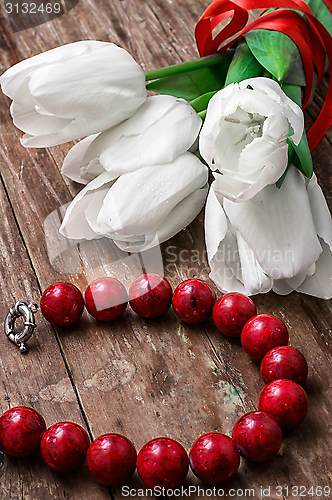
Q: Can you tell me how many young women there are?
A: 0